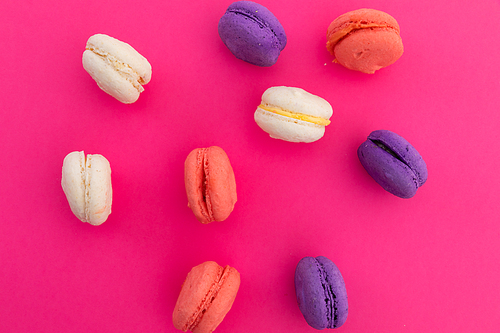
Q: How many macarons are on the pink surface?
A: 9